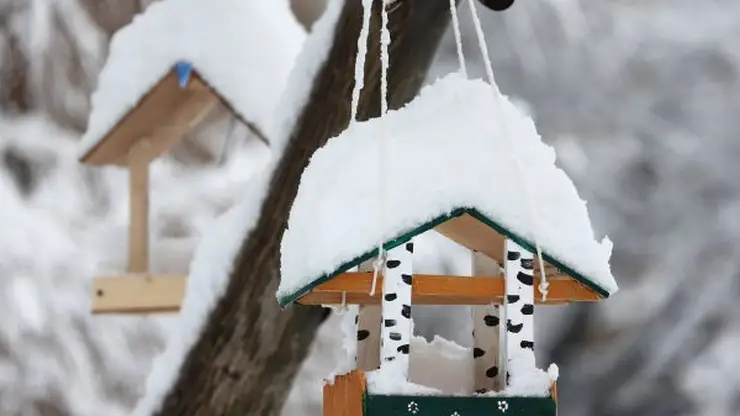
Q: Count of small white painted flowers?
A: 3